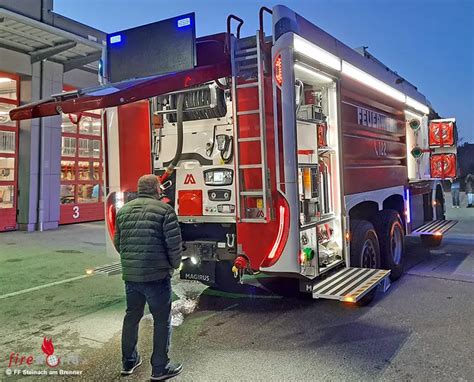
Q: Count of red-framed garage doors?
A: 2